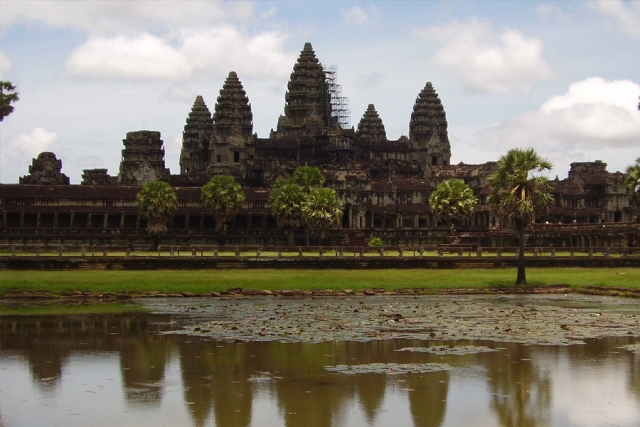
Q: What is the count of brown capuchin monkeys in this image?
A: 0